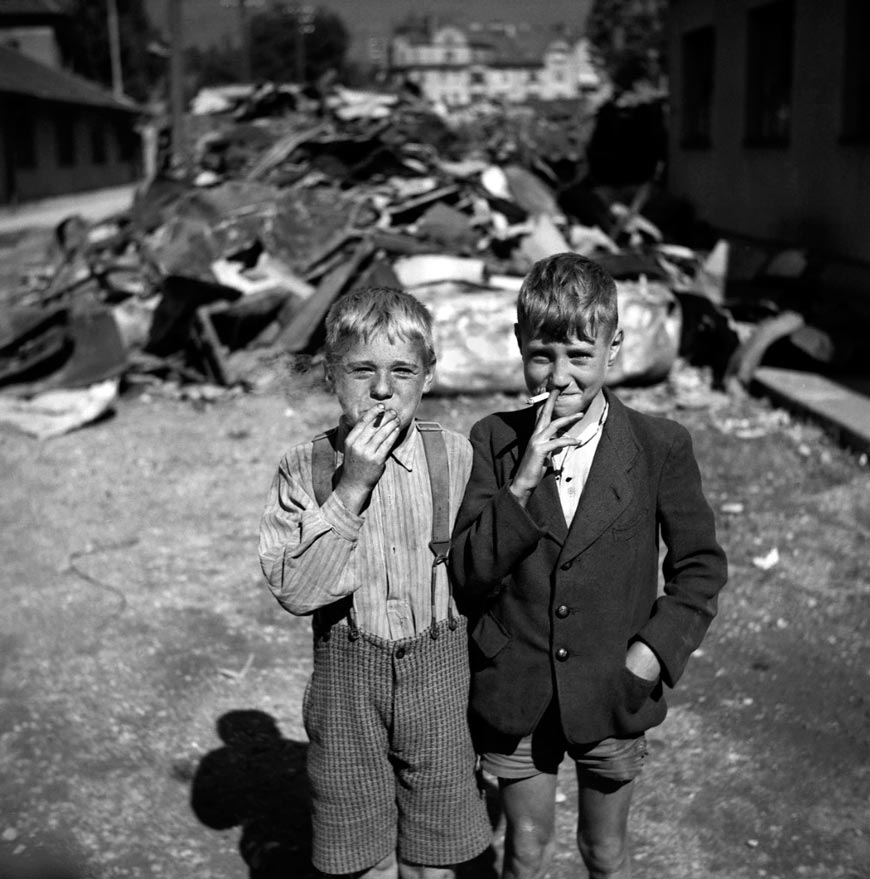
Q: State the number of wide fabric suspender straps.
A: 2